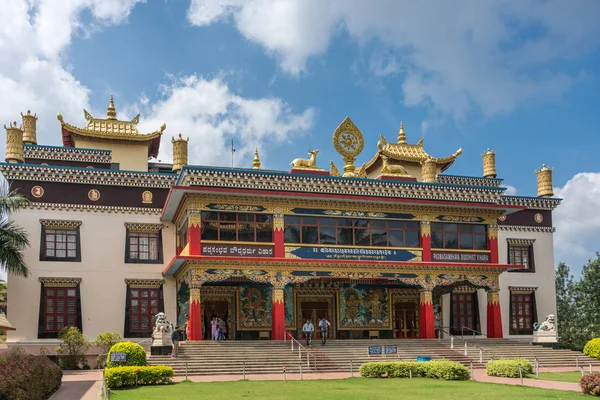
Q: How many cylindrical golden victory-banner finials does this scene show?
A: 6